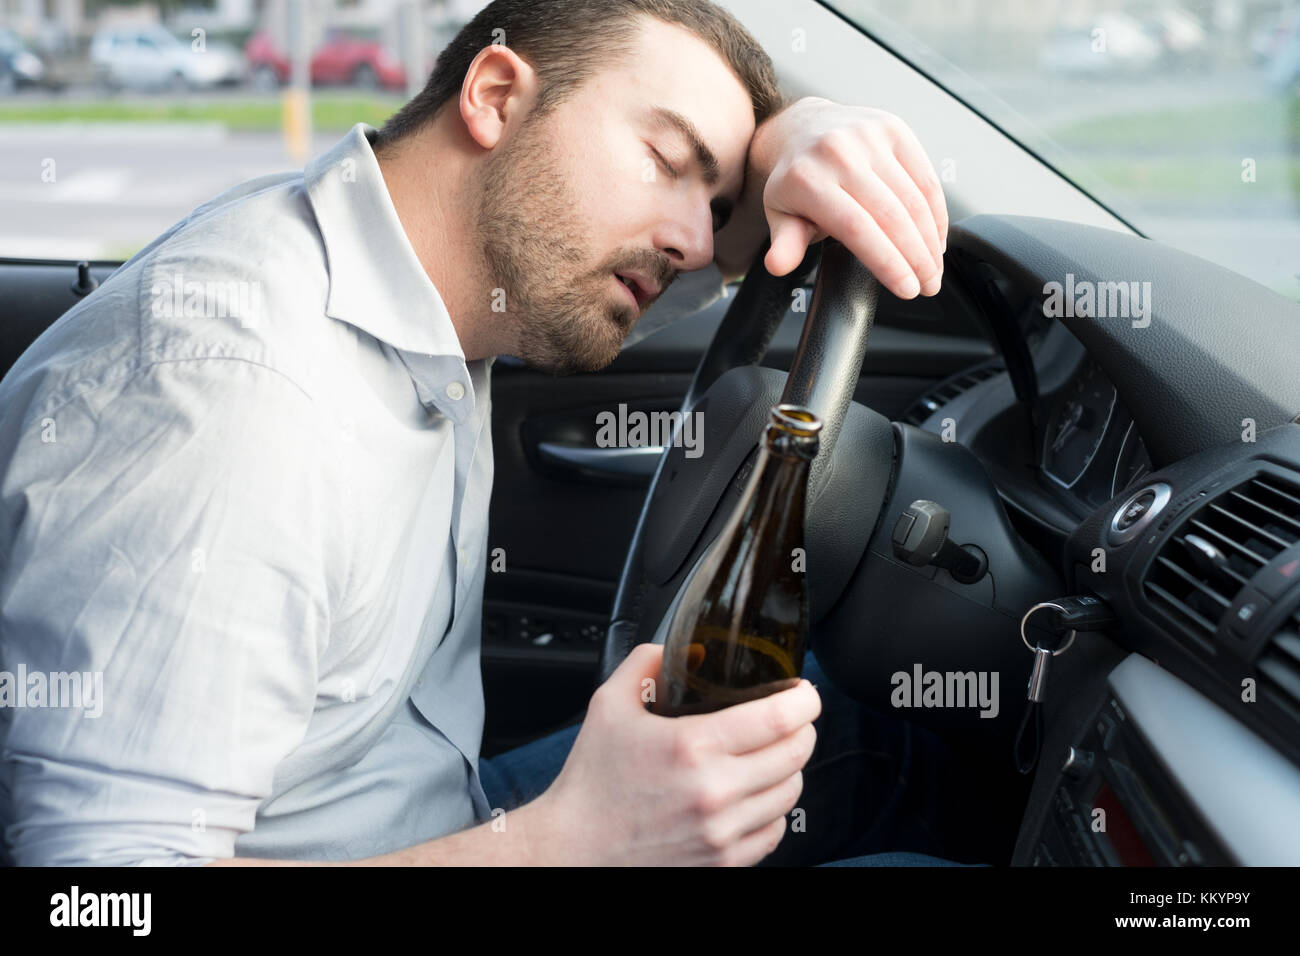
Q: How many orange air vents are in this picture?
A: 0